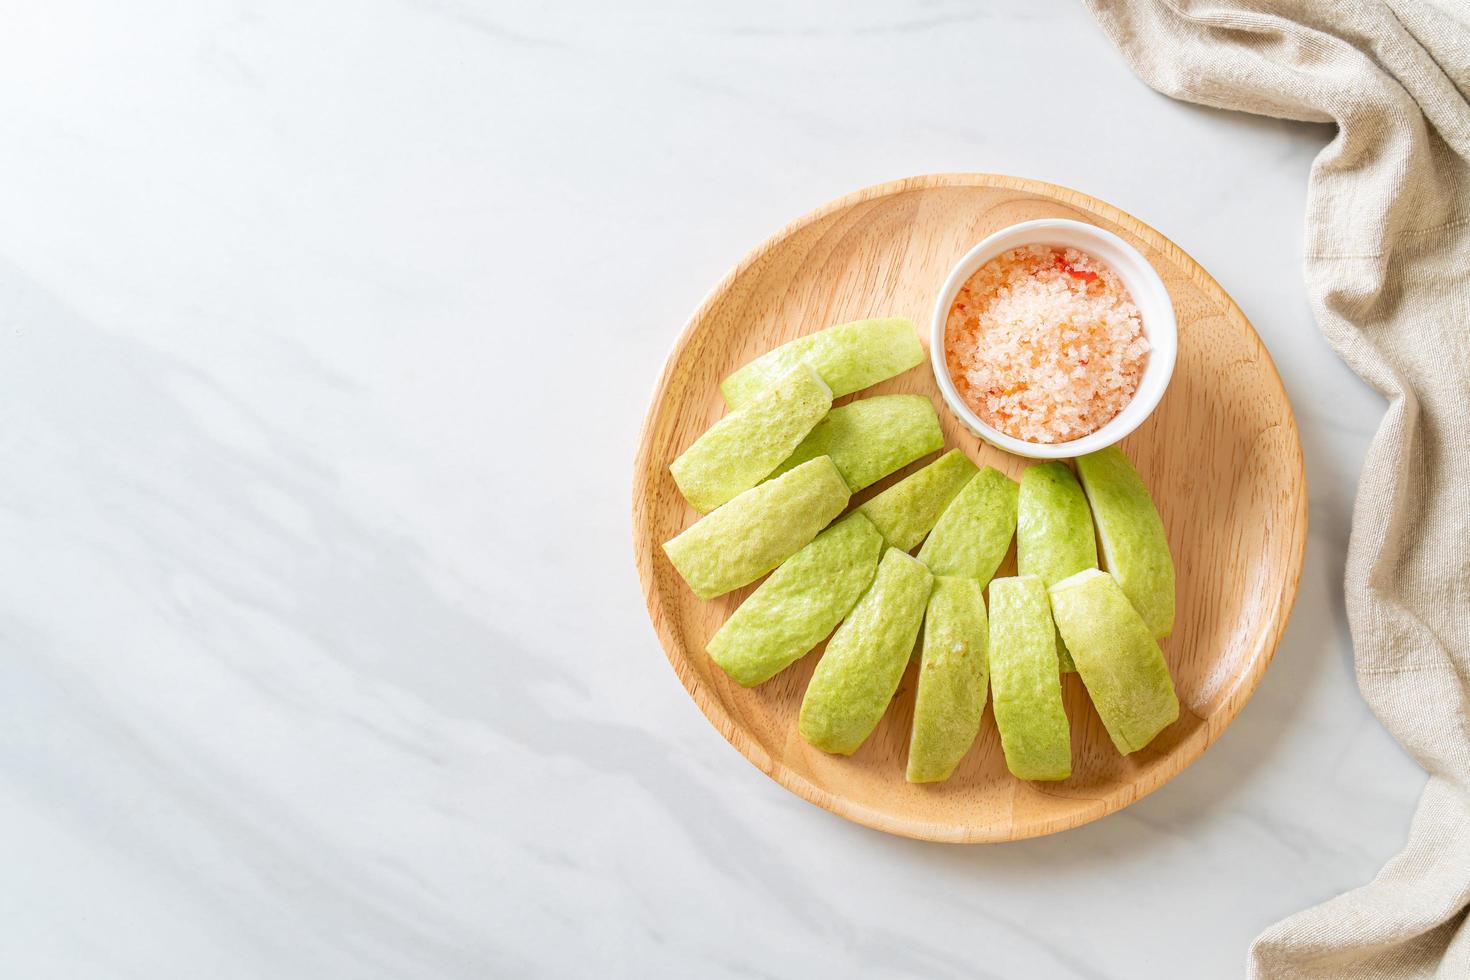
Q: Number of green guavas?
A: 13